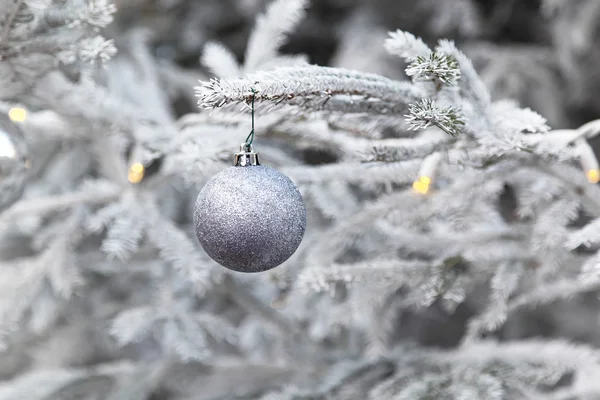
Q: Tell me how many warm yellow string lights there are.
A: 4